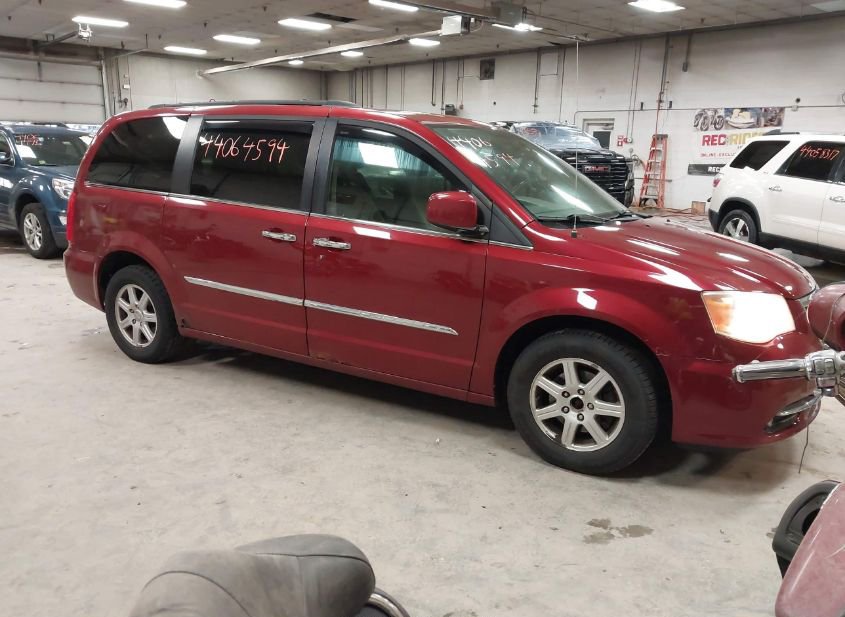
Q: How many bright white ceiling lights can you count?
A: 11